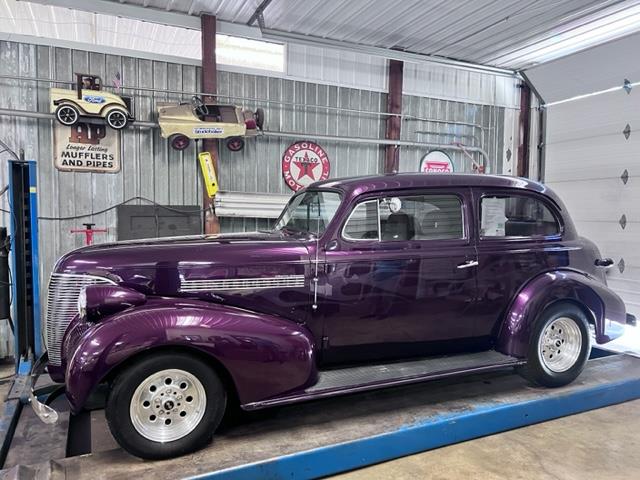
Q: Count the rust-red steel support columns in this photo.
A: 3